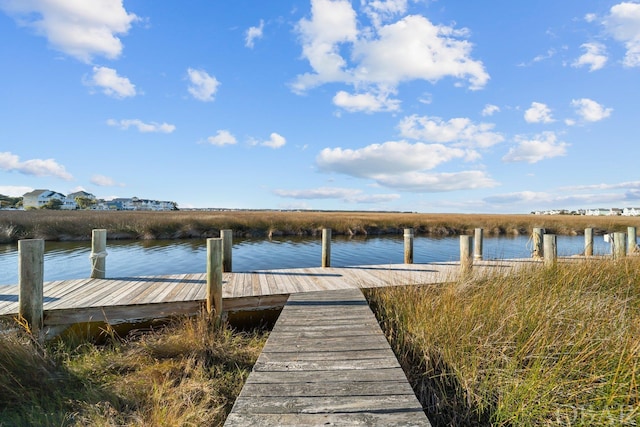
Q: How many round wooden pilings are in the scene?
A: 13